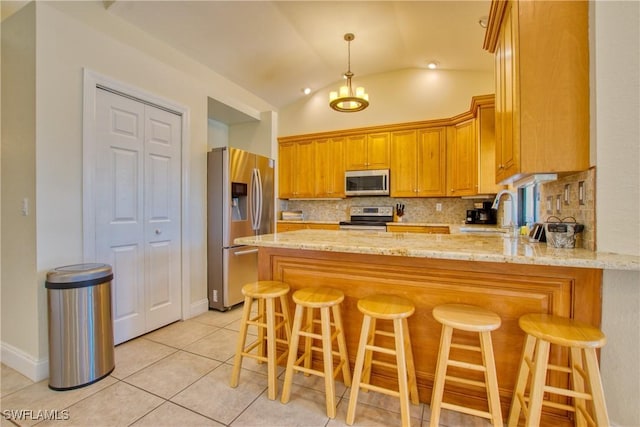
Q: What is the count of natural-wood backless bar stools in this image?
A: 5